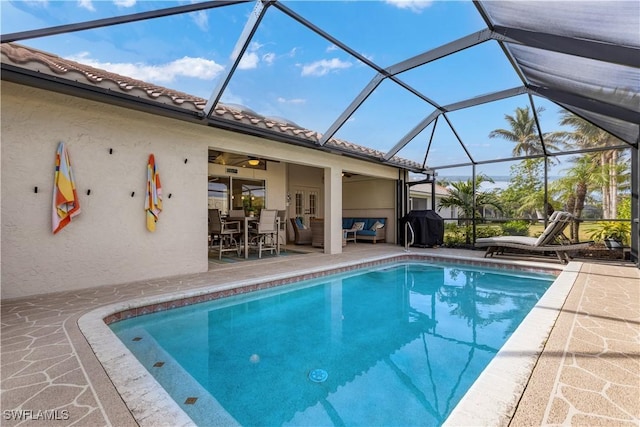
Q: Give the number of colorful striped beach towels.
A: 2